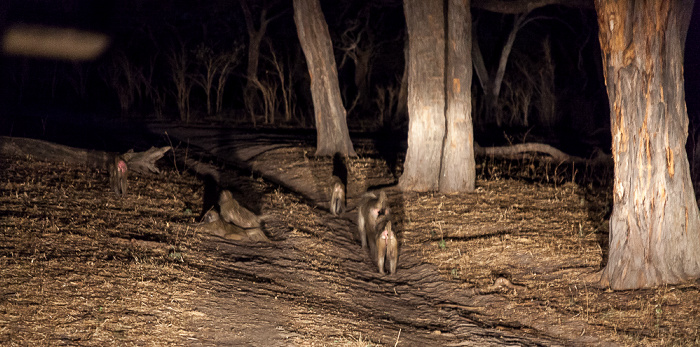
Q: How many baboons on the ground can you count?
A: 6